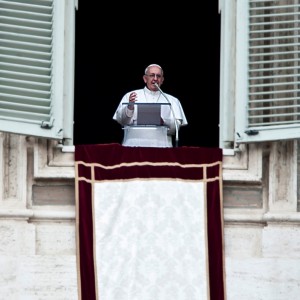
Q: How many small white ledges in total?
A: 2